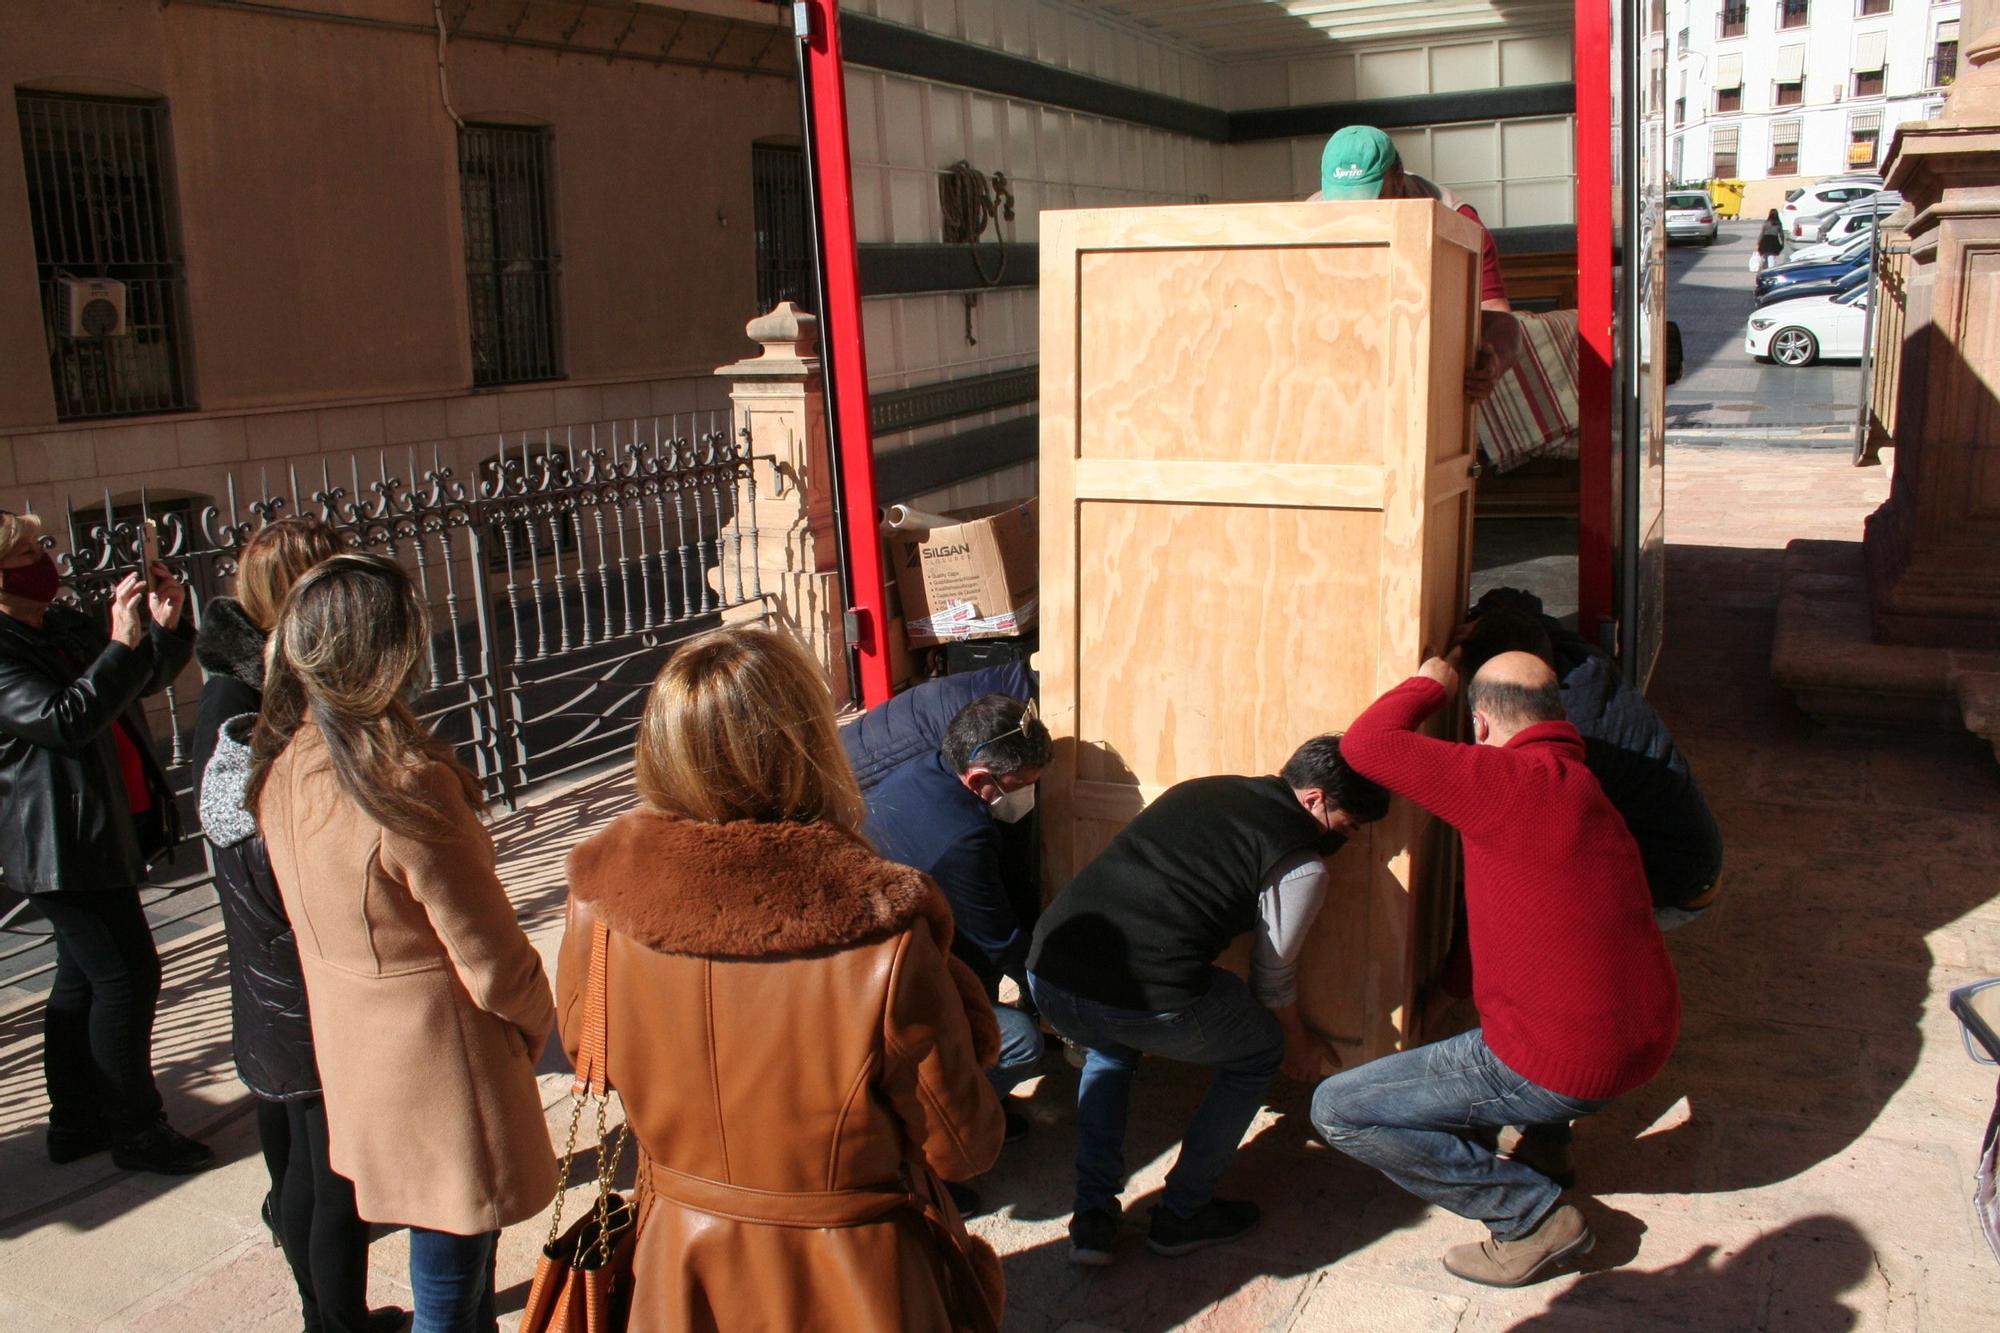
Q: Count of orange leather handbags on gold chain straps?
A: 1